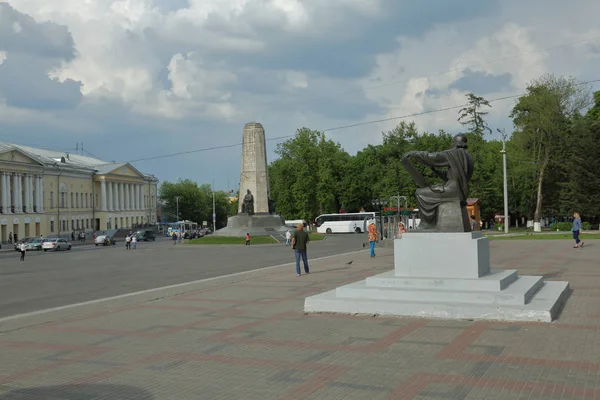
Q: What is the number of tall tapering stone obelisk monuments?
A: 1